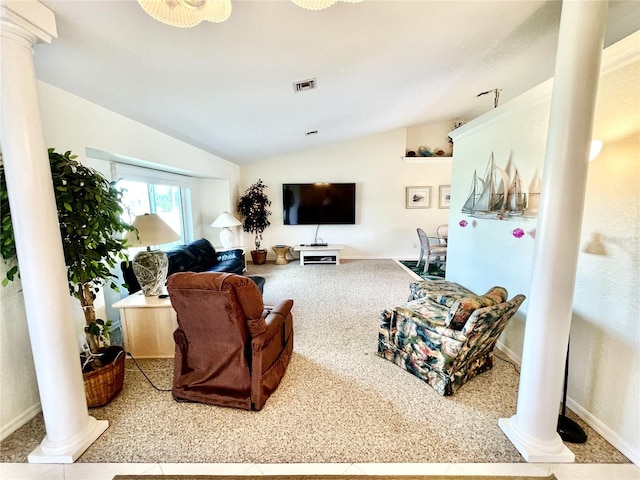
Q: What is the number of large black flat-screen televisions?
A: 1